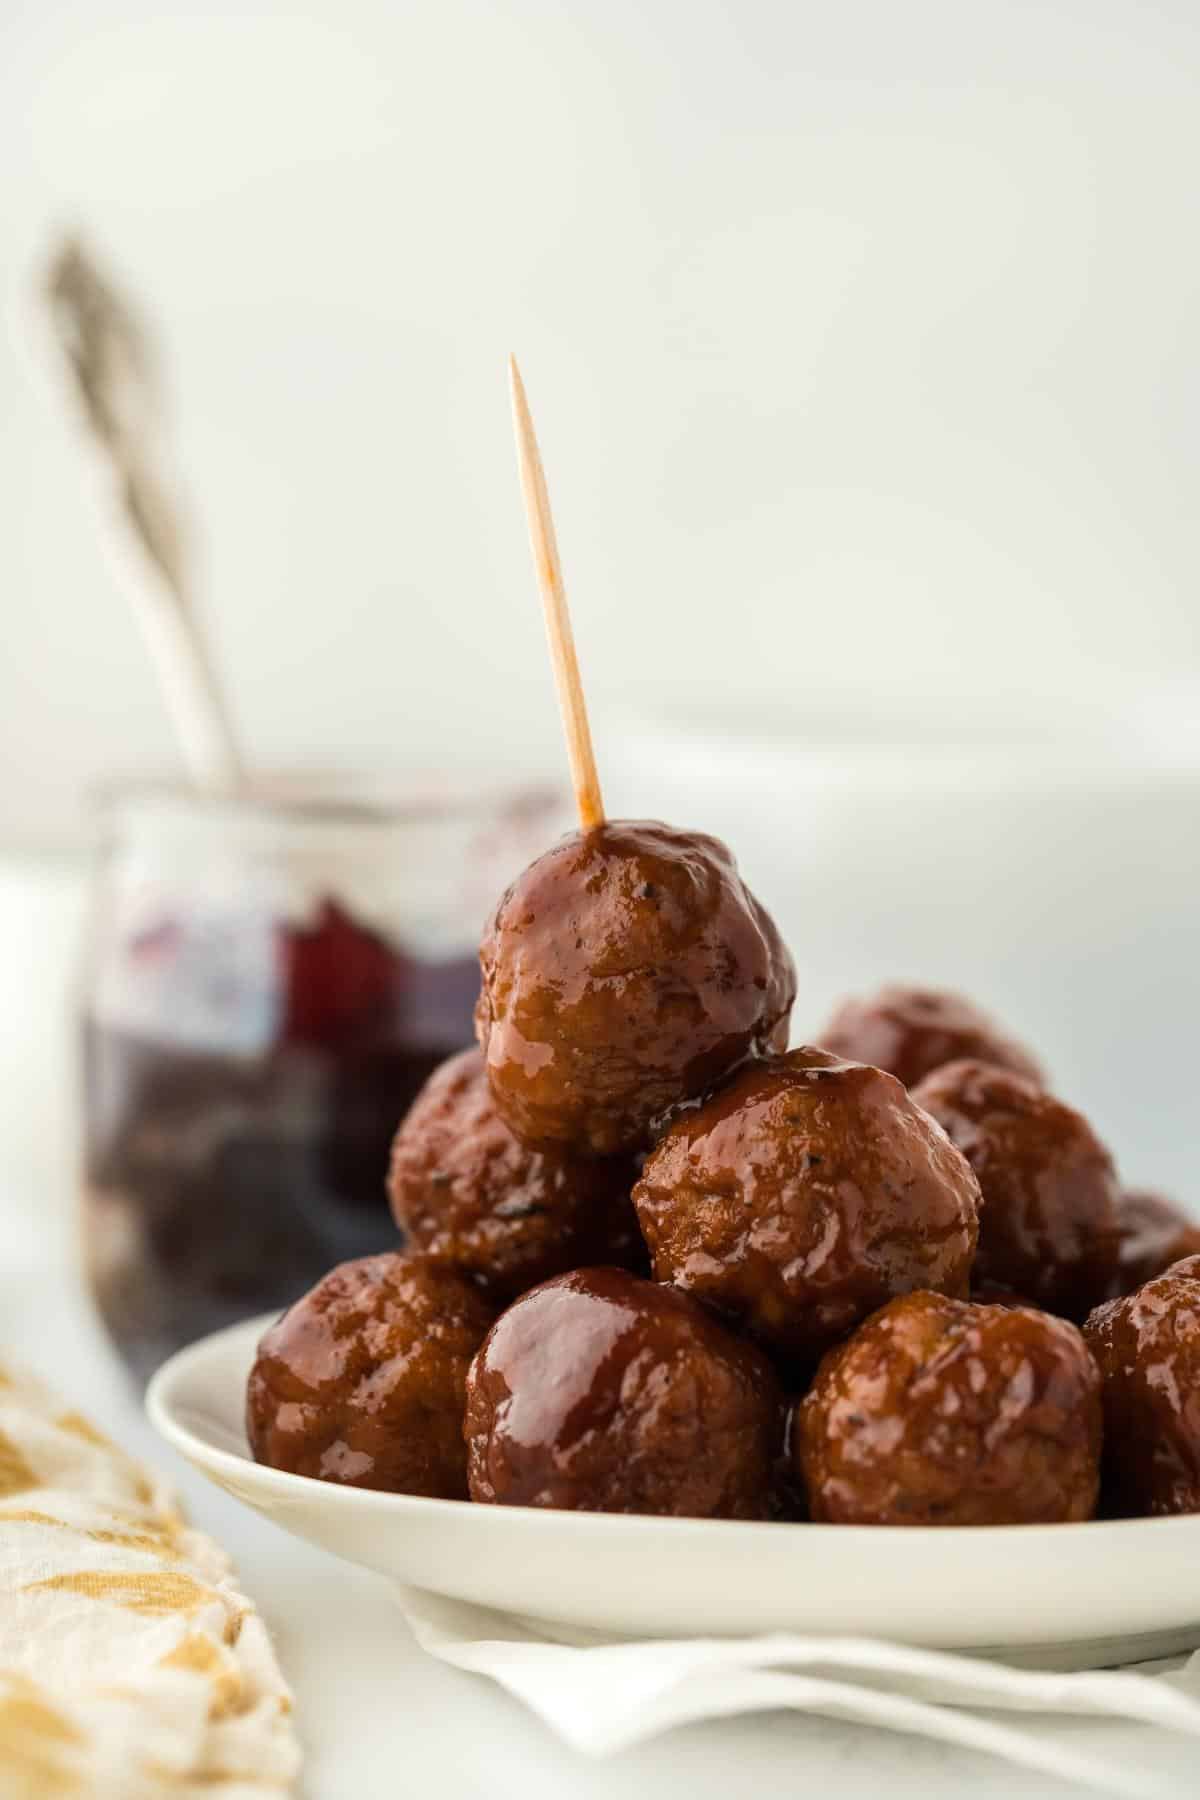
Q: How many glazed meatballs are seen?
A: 10